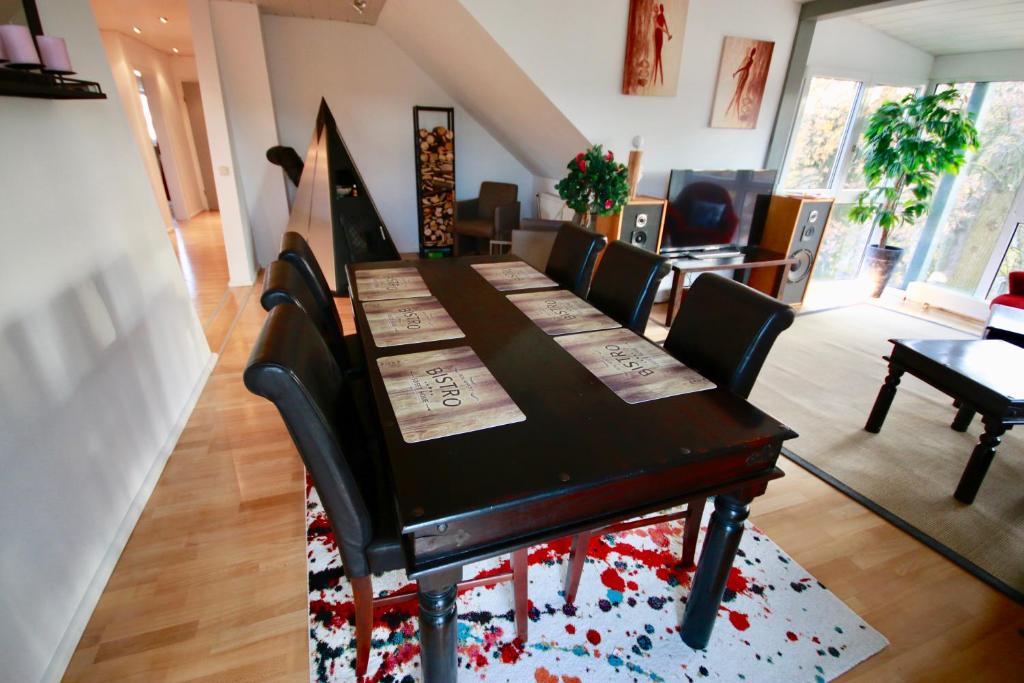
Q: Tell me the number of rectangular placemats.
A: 6